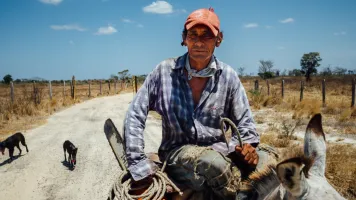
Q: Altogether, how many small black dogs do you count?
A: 2